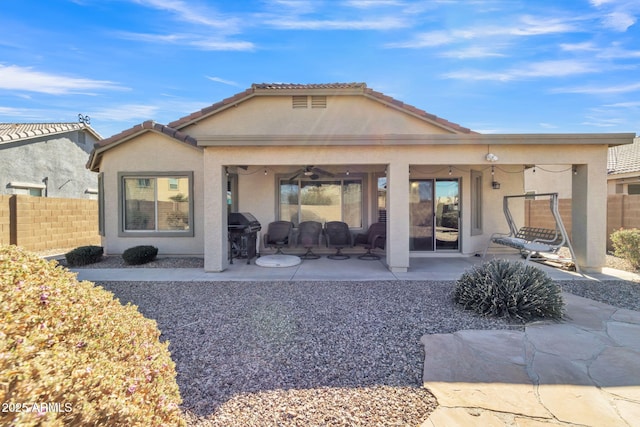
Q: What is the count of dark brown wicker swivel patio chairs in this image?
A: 4